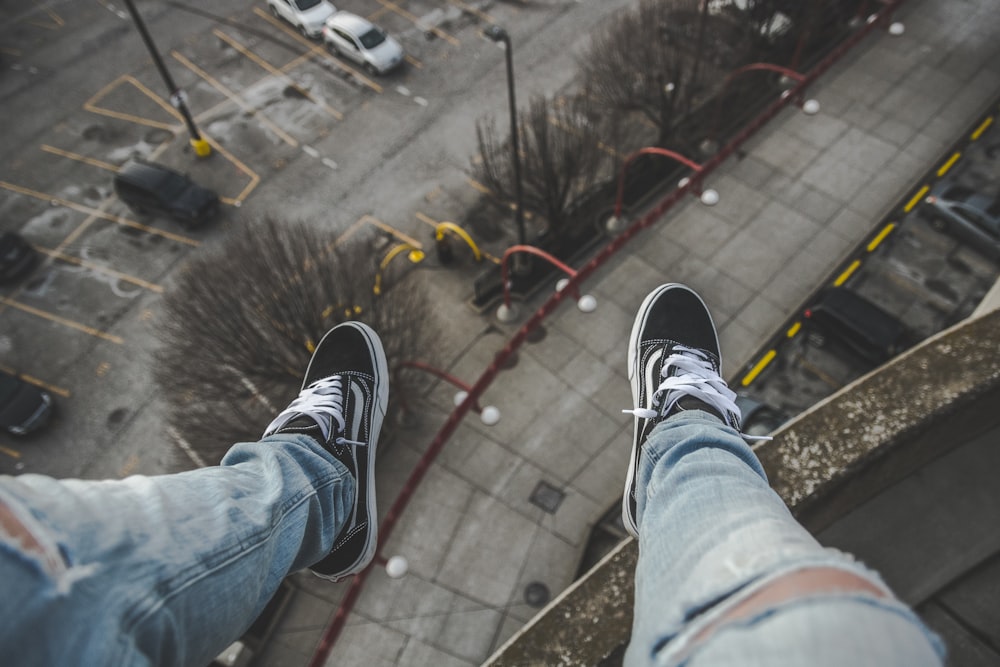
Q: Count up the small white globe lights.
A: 11